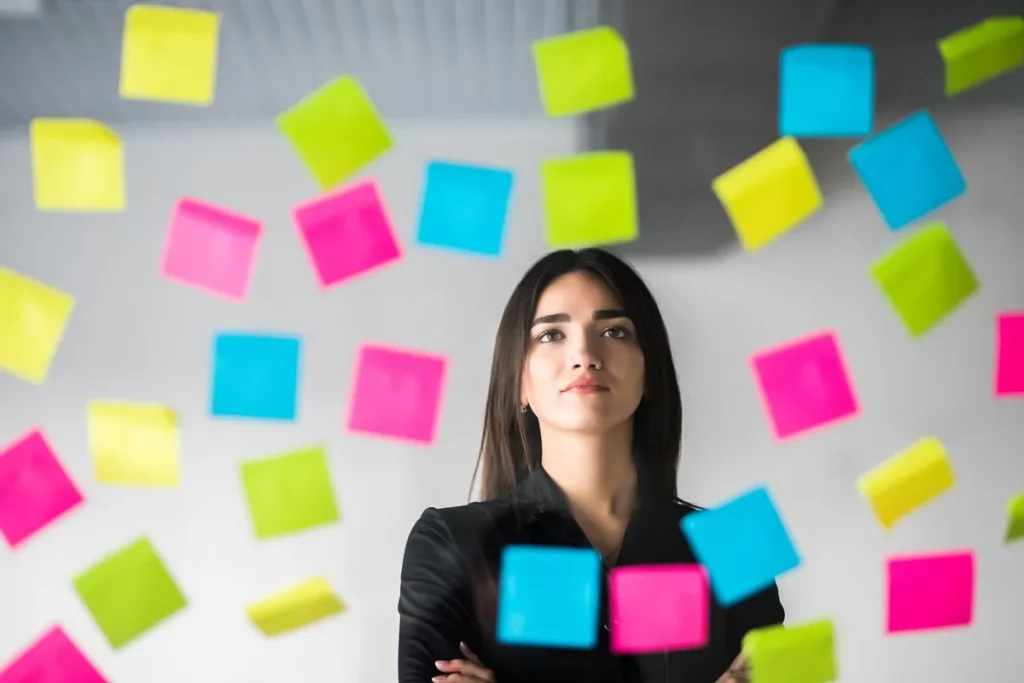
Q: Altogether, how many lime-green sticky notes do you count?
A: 9